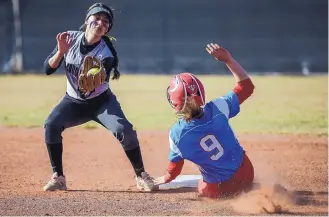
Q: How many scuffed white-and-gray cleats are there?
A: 2